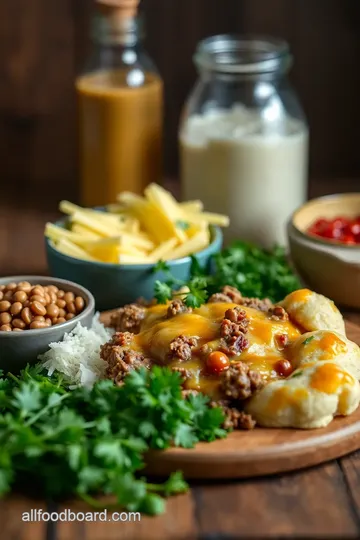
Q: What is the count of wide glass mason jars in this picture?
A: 1